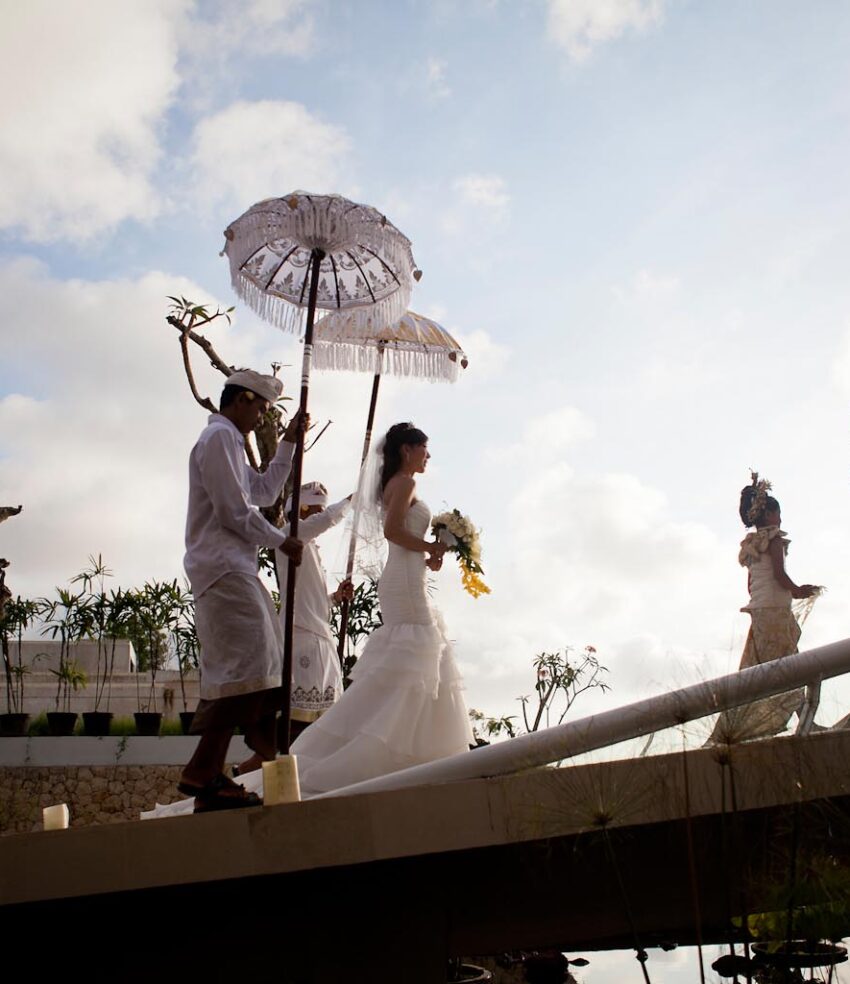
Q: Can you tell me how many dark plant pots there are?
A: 5